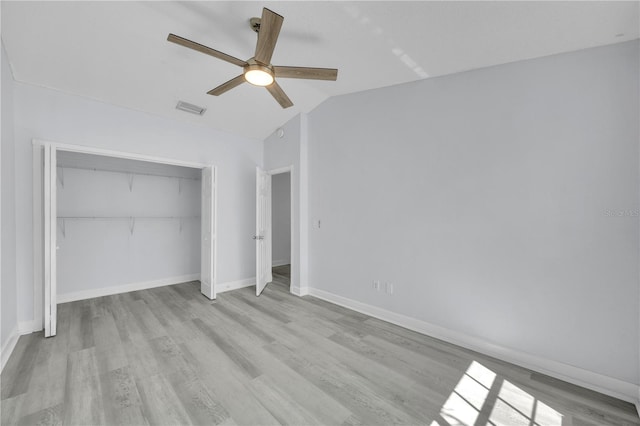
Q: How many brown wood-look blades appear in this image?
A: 5